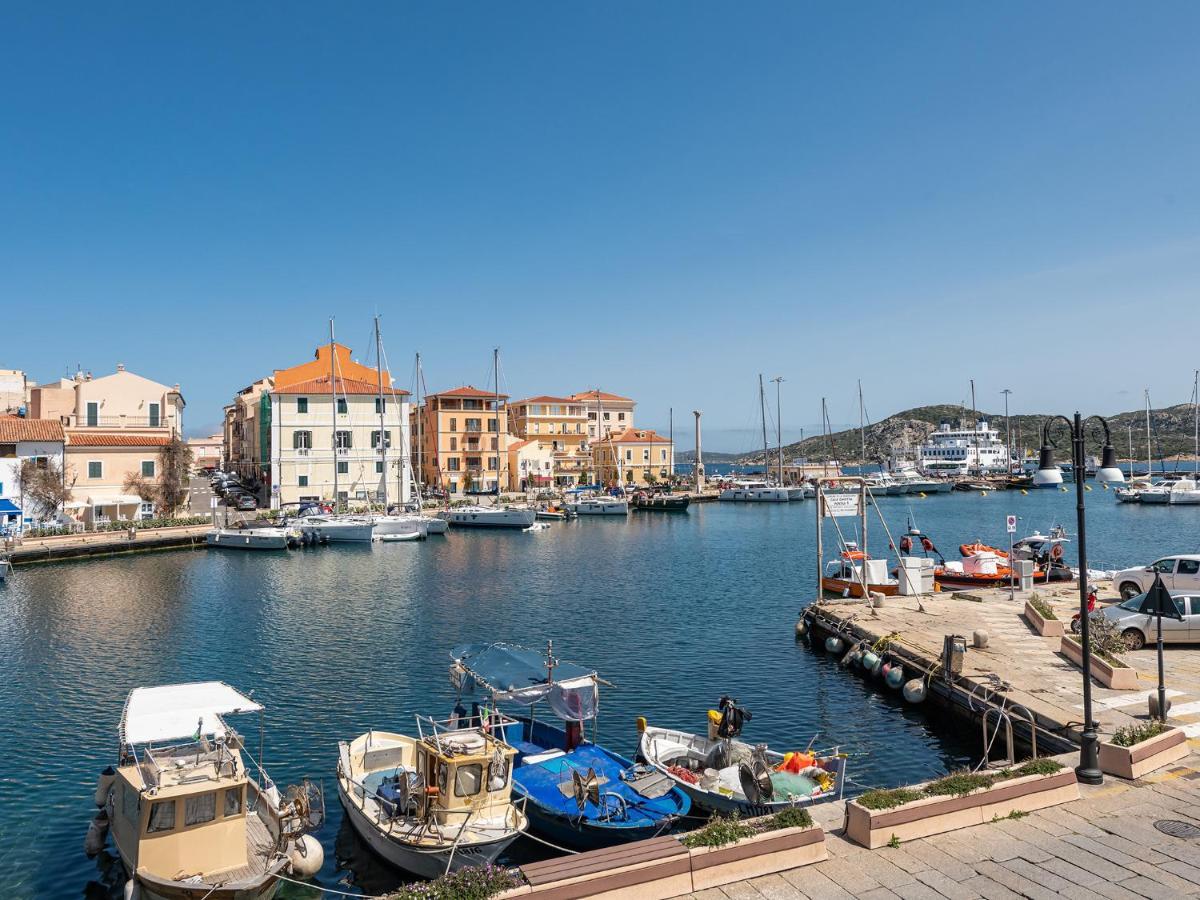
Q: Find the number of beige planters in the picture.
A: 6